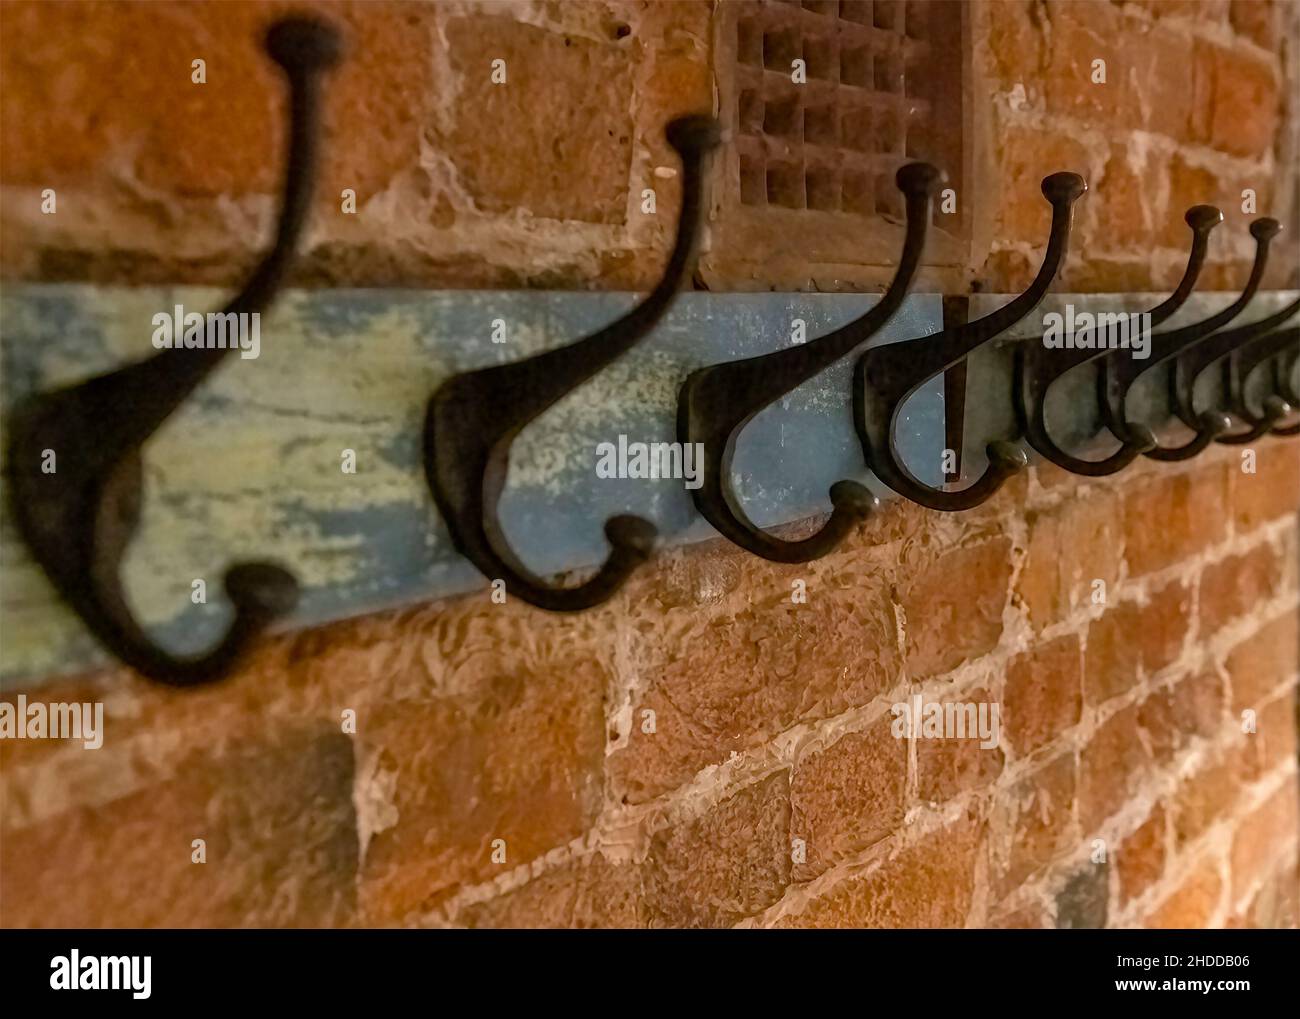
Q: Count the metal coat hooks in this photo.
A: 9